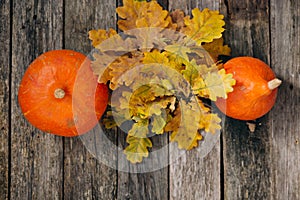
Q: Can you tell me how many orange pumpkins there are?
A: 2